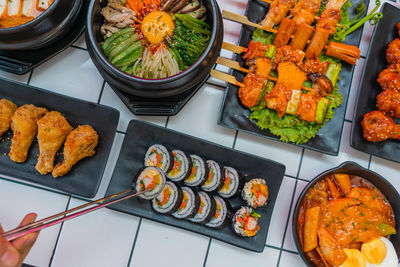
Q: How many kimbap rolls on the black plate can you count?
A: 12